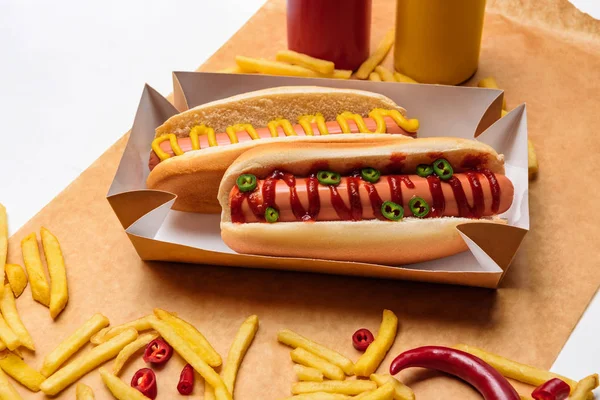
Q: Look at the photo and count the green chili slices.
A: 8